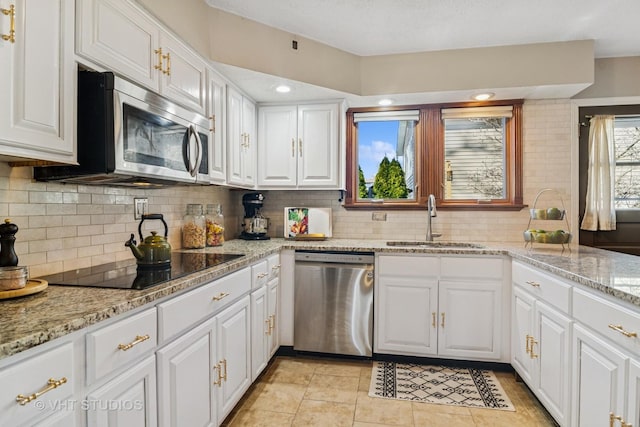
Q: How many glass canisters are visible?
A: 2